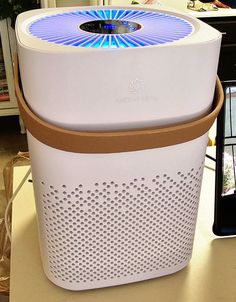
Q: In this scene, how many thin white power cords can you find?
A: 1